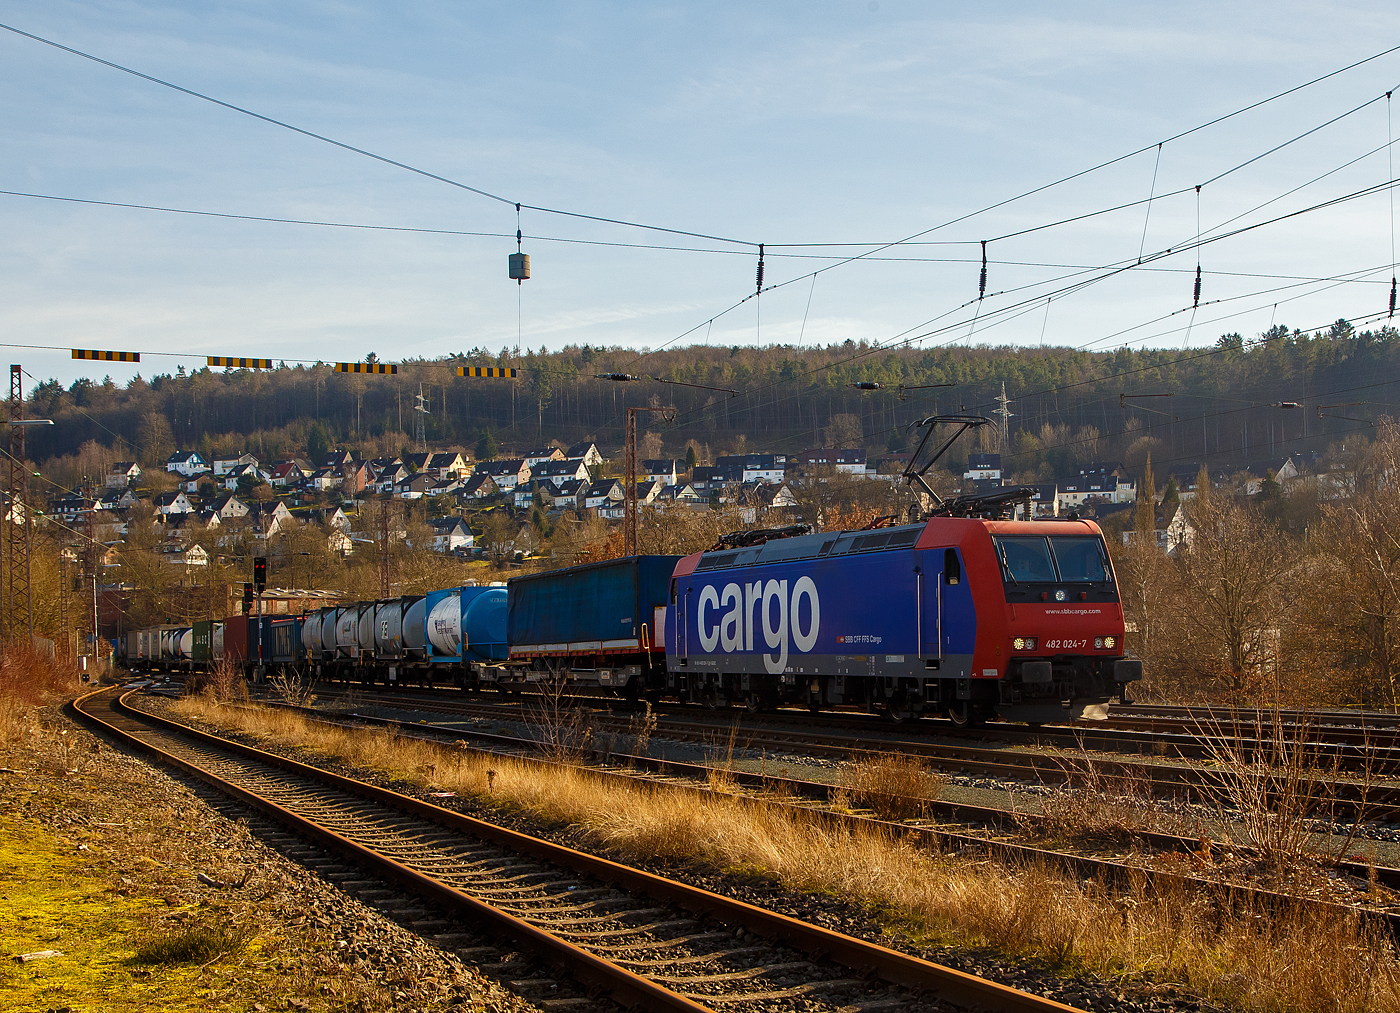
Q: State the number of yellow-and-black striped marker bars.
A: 4